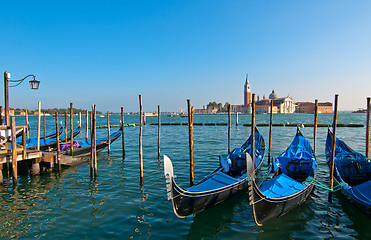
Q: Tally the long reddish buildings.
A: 1